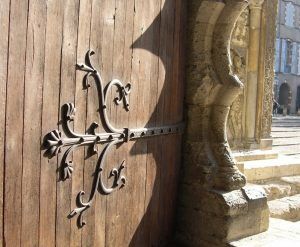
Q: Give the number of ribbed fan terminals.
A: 3